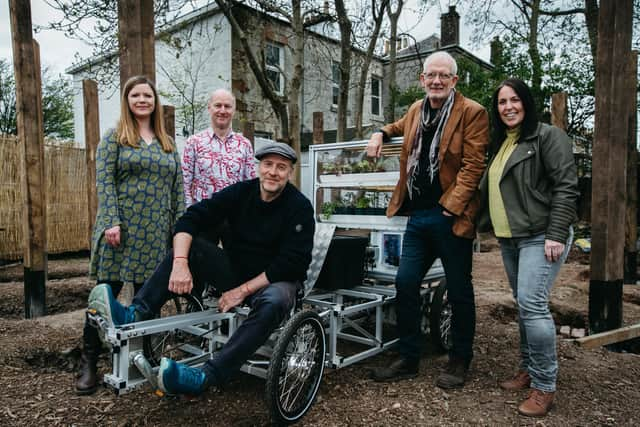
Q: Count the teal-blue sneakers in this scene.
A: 2